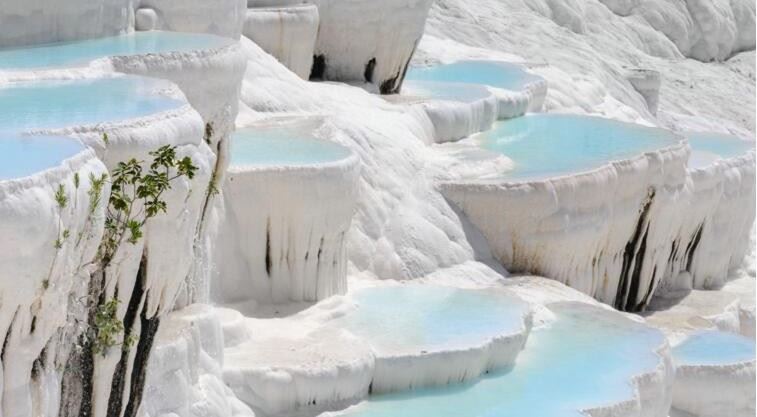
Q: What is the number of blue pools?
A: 11